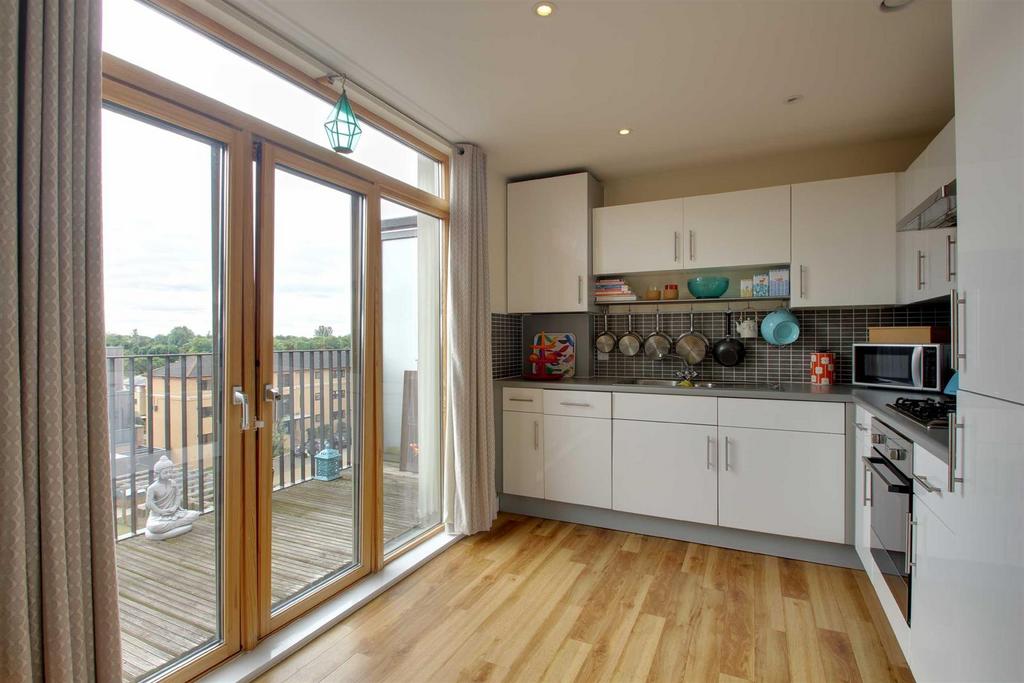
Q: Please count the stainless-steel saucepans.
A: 4